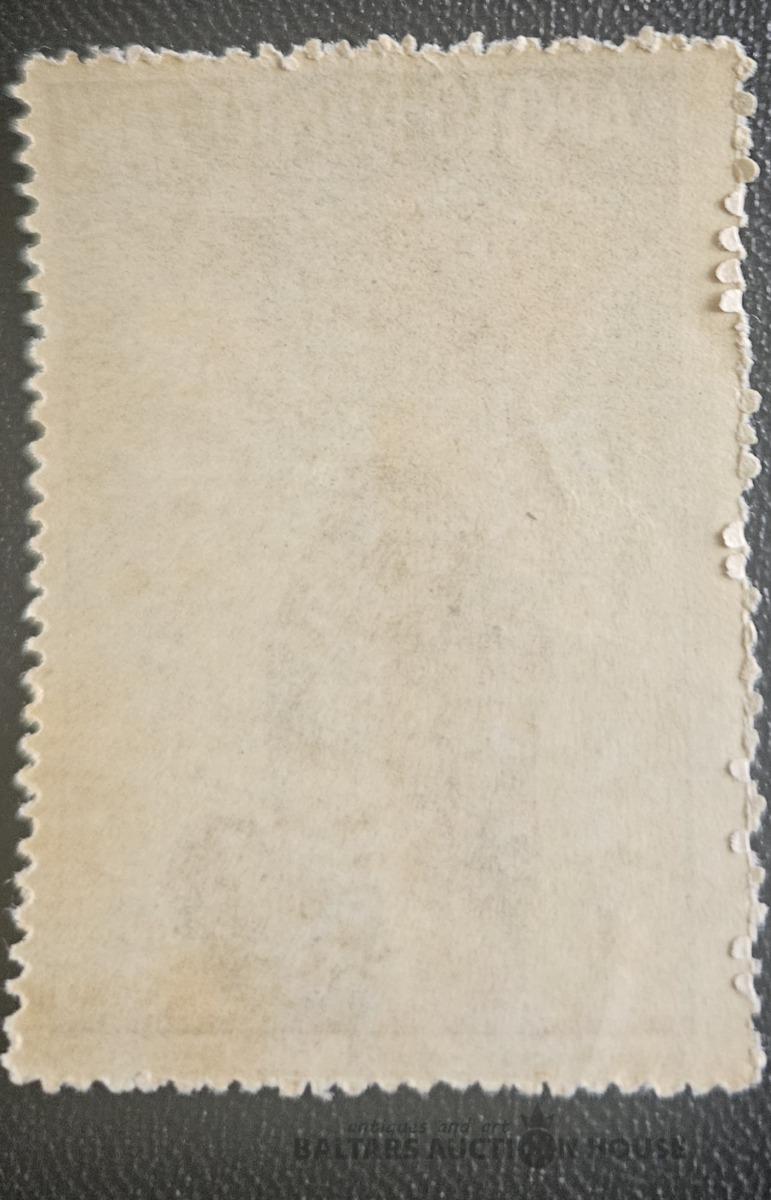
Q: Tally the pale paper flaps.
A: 10